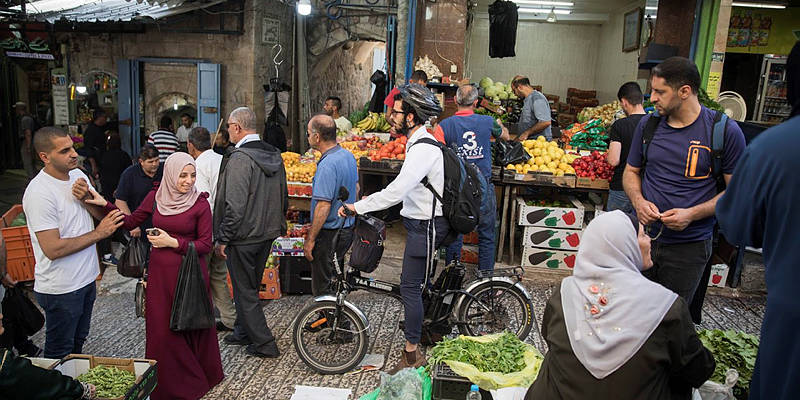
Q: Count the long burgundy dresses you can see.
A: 1